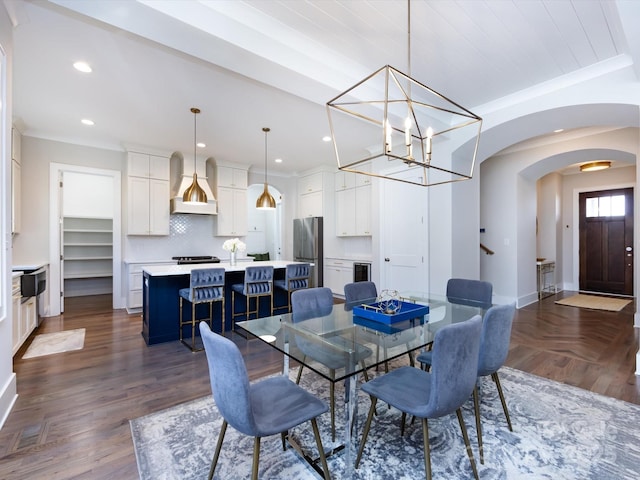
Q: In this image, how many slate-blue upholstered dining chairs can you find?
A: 6